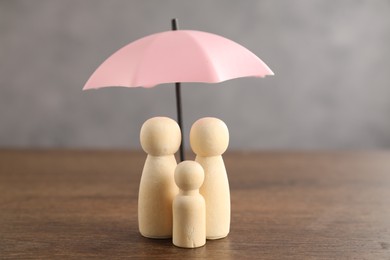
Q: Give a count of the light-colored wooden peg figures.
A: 3